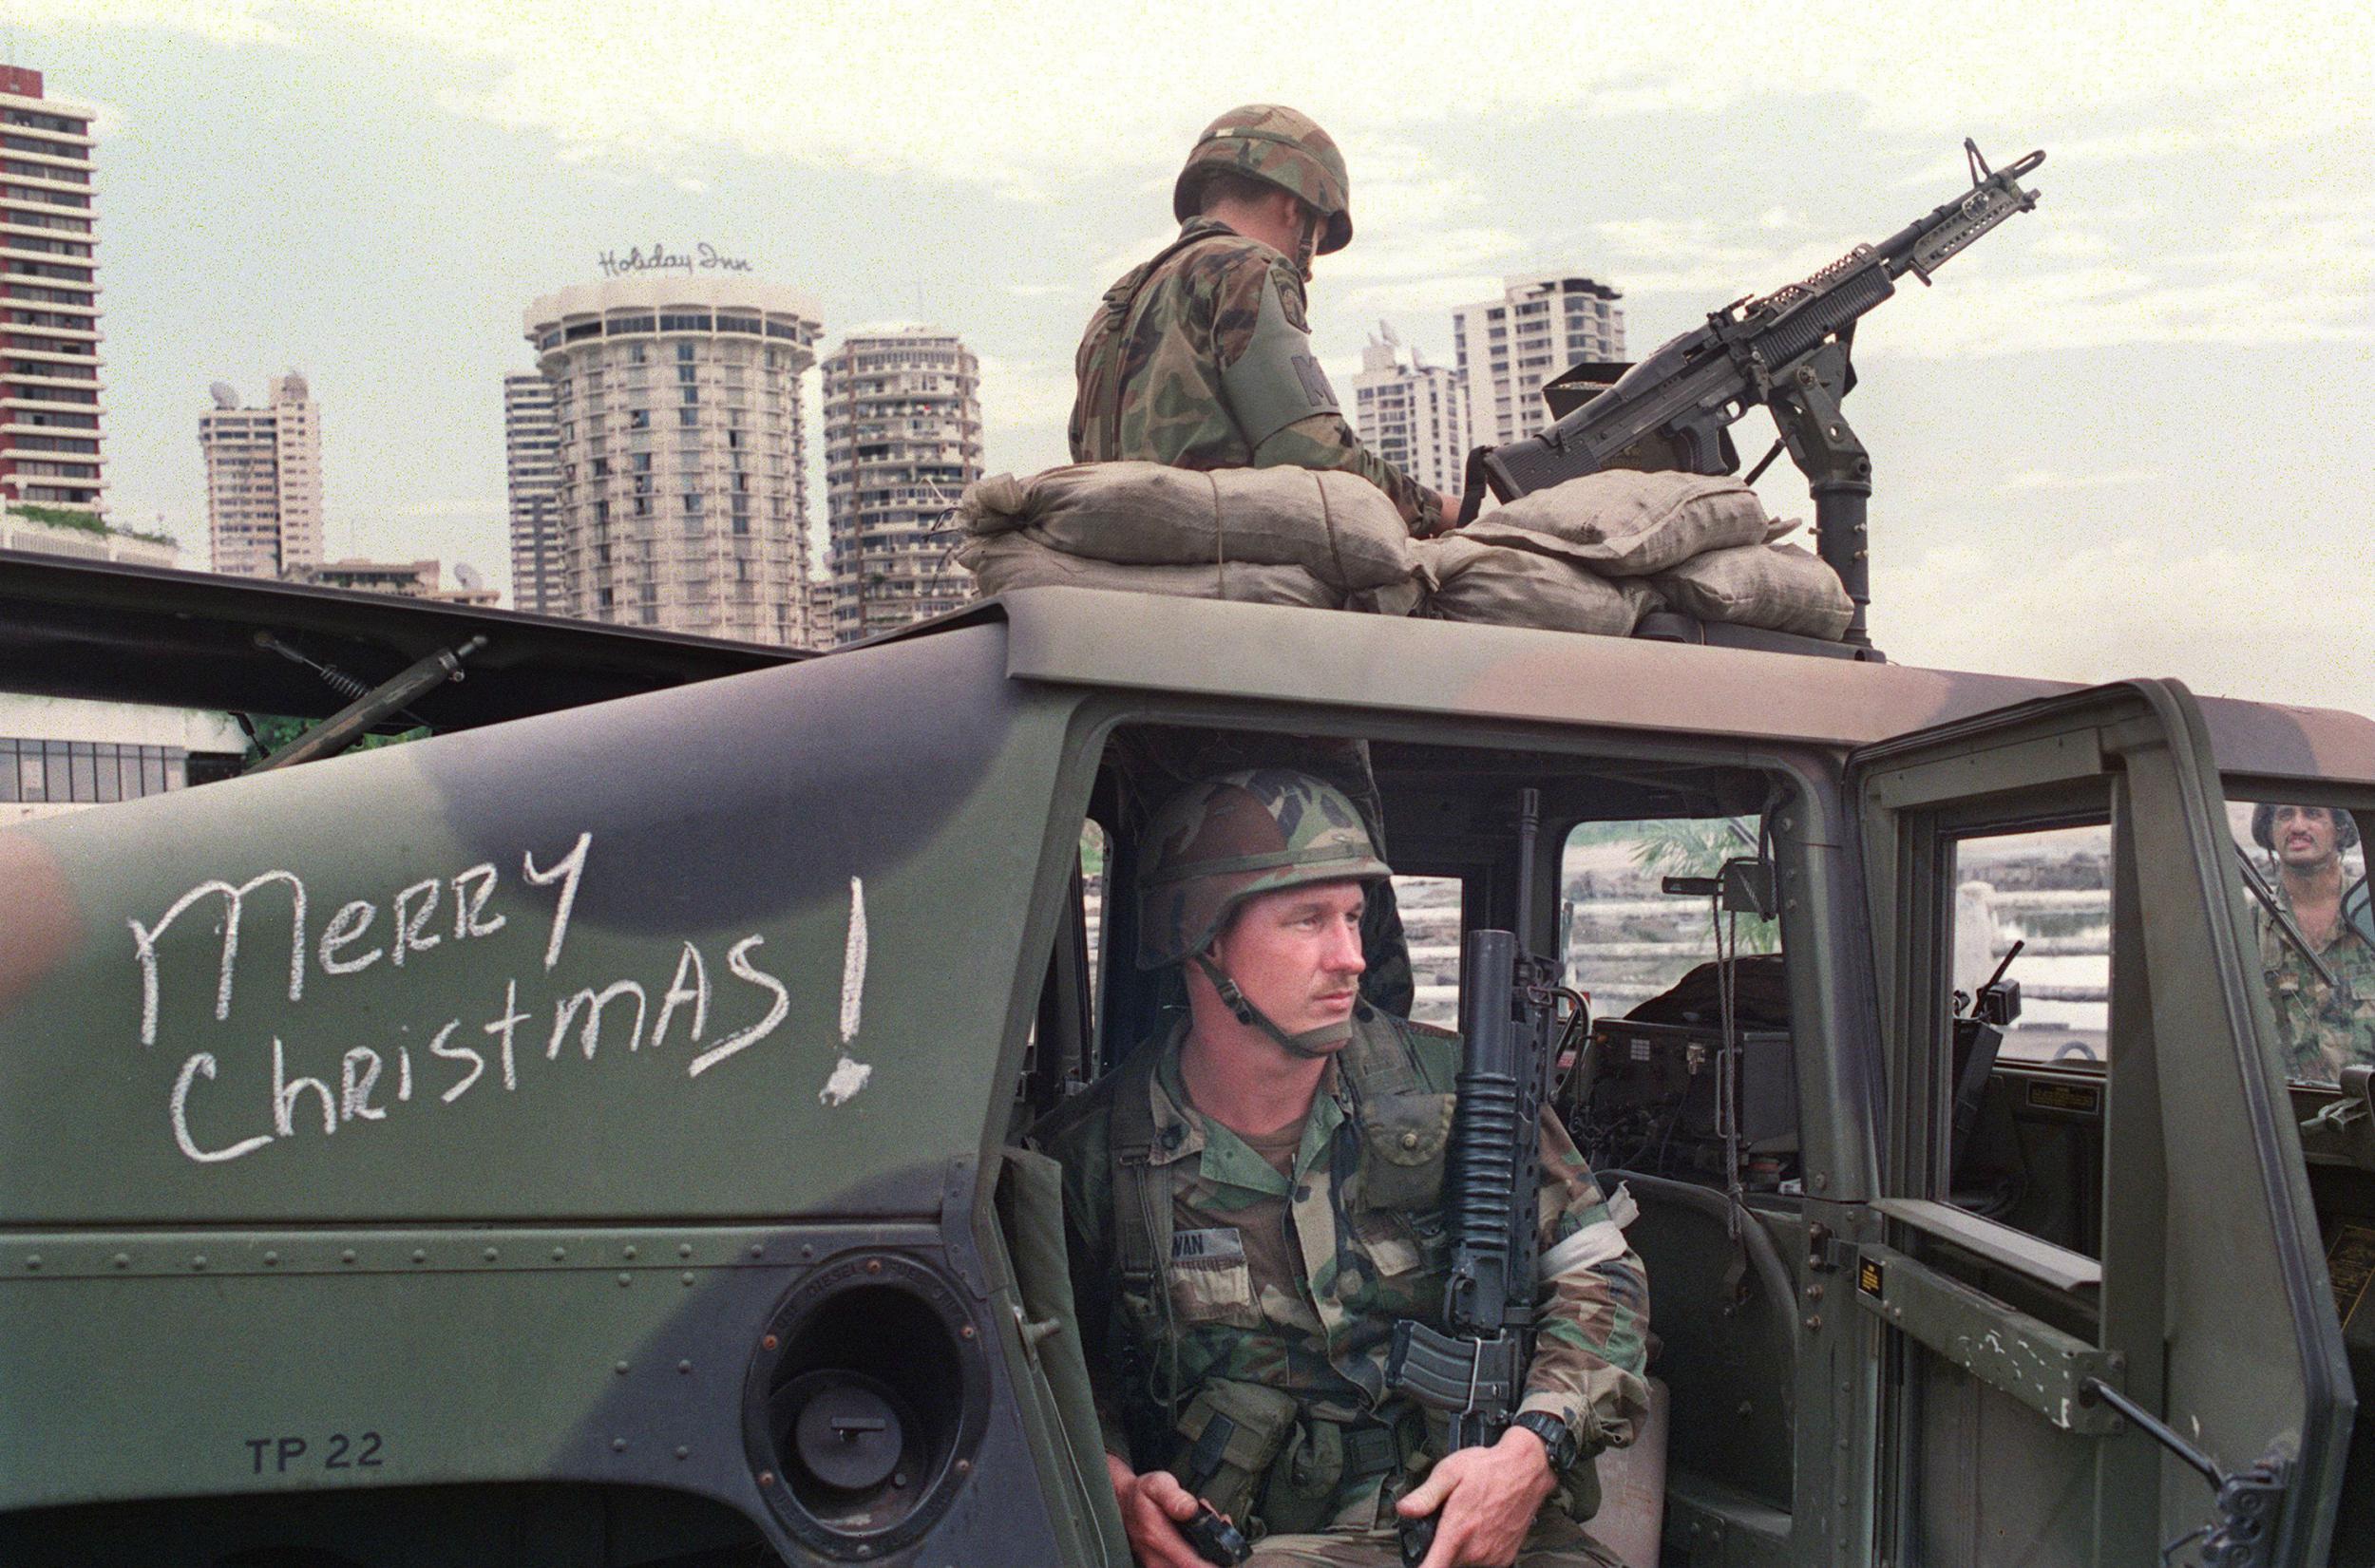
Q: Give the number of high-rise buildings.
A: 7